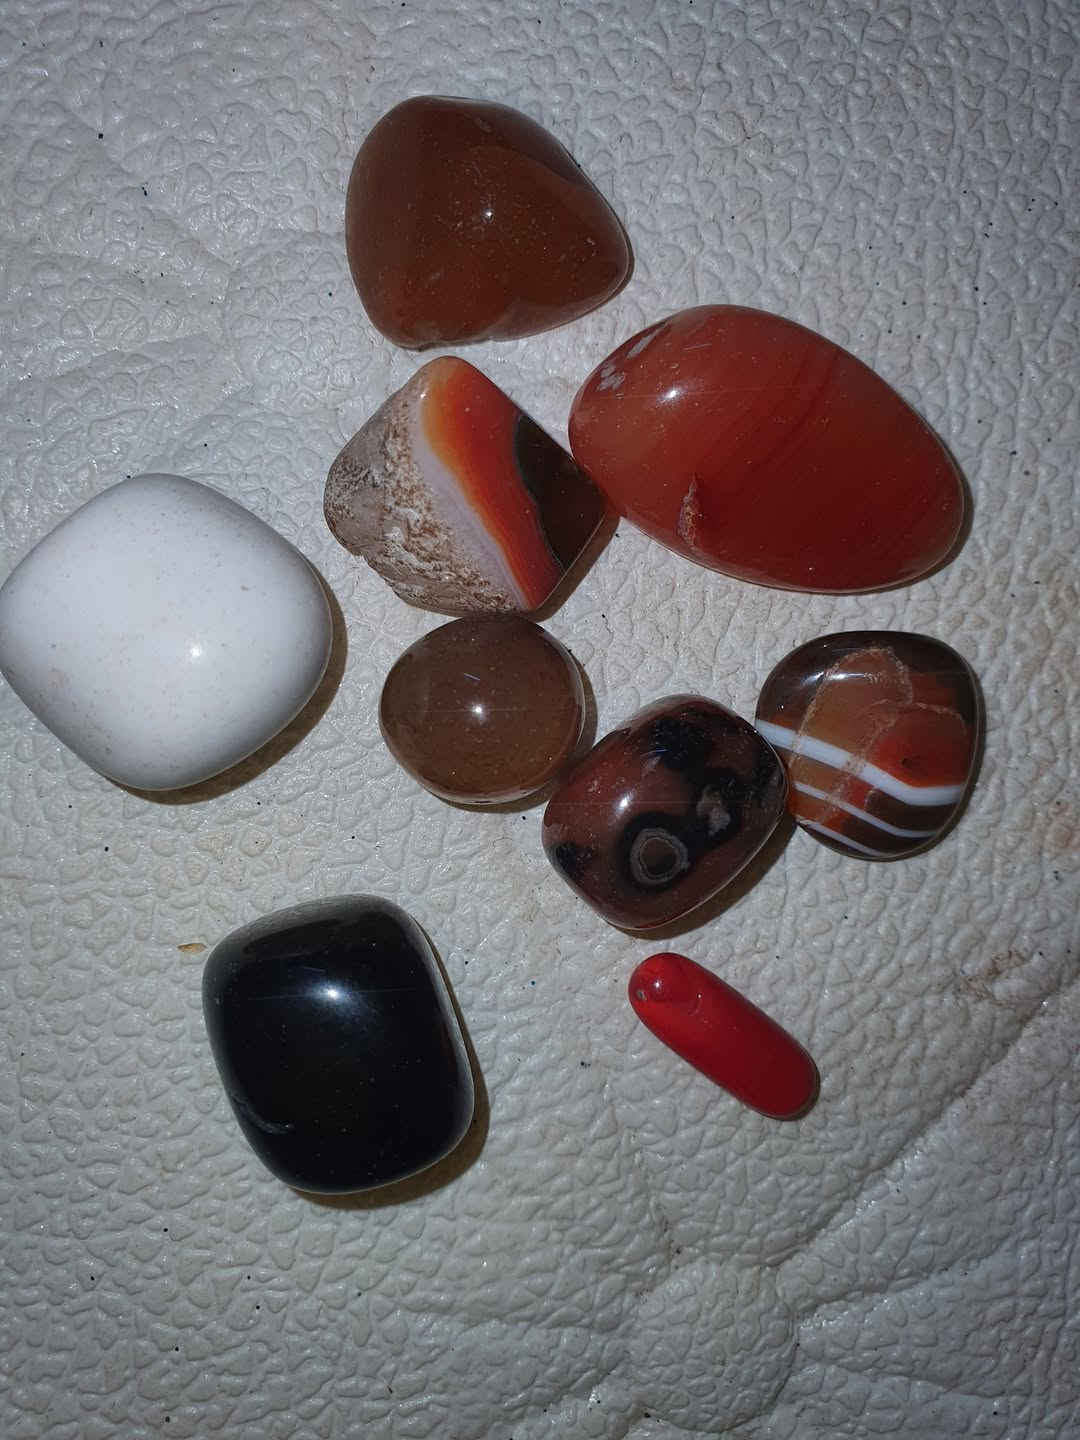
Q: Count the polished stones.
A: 9